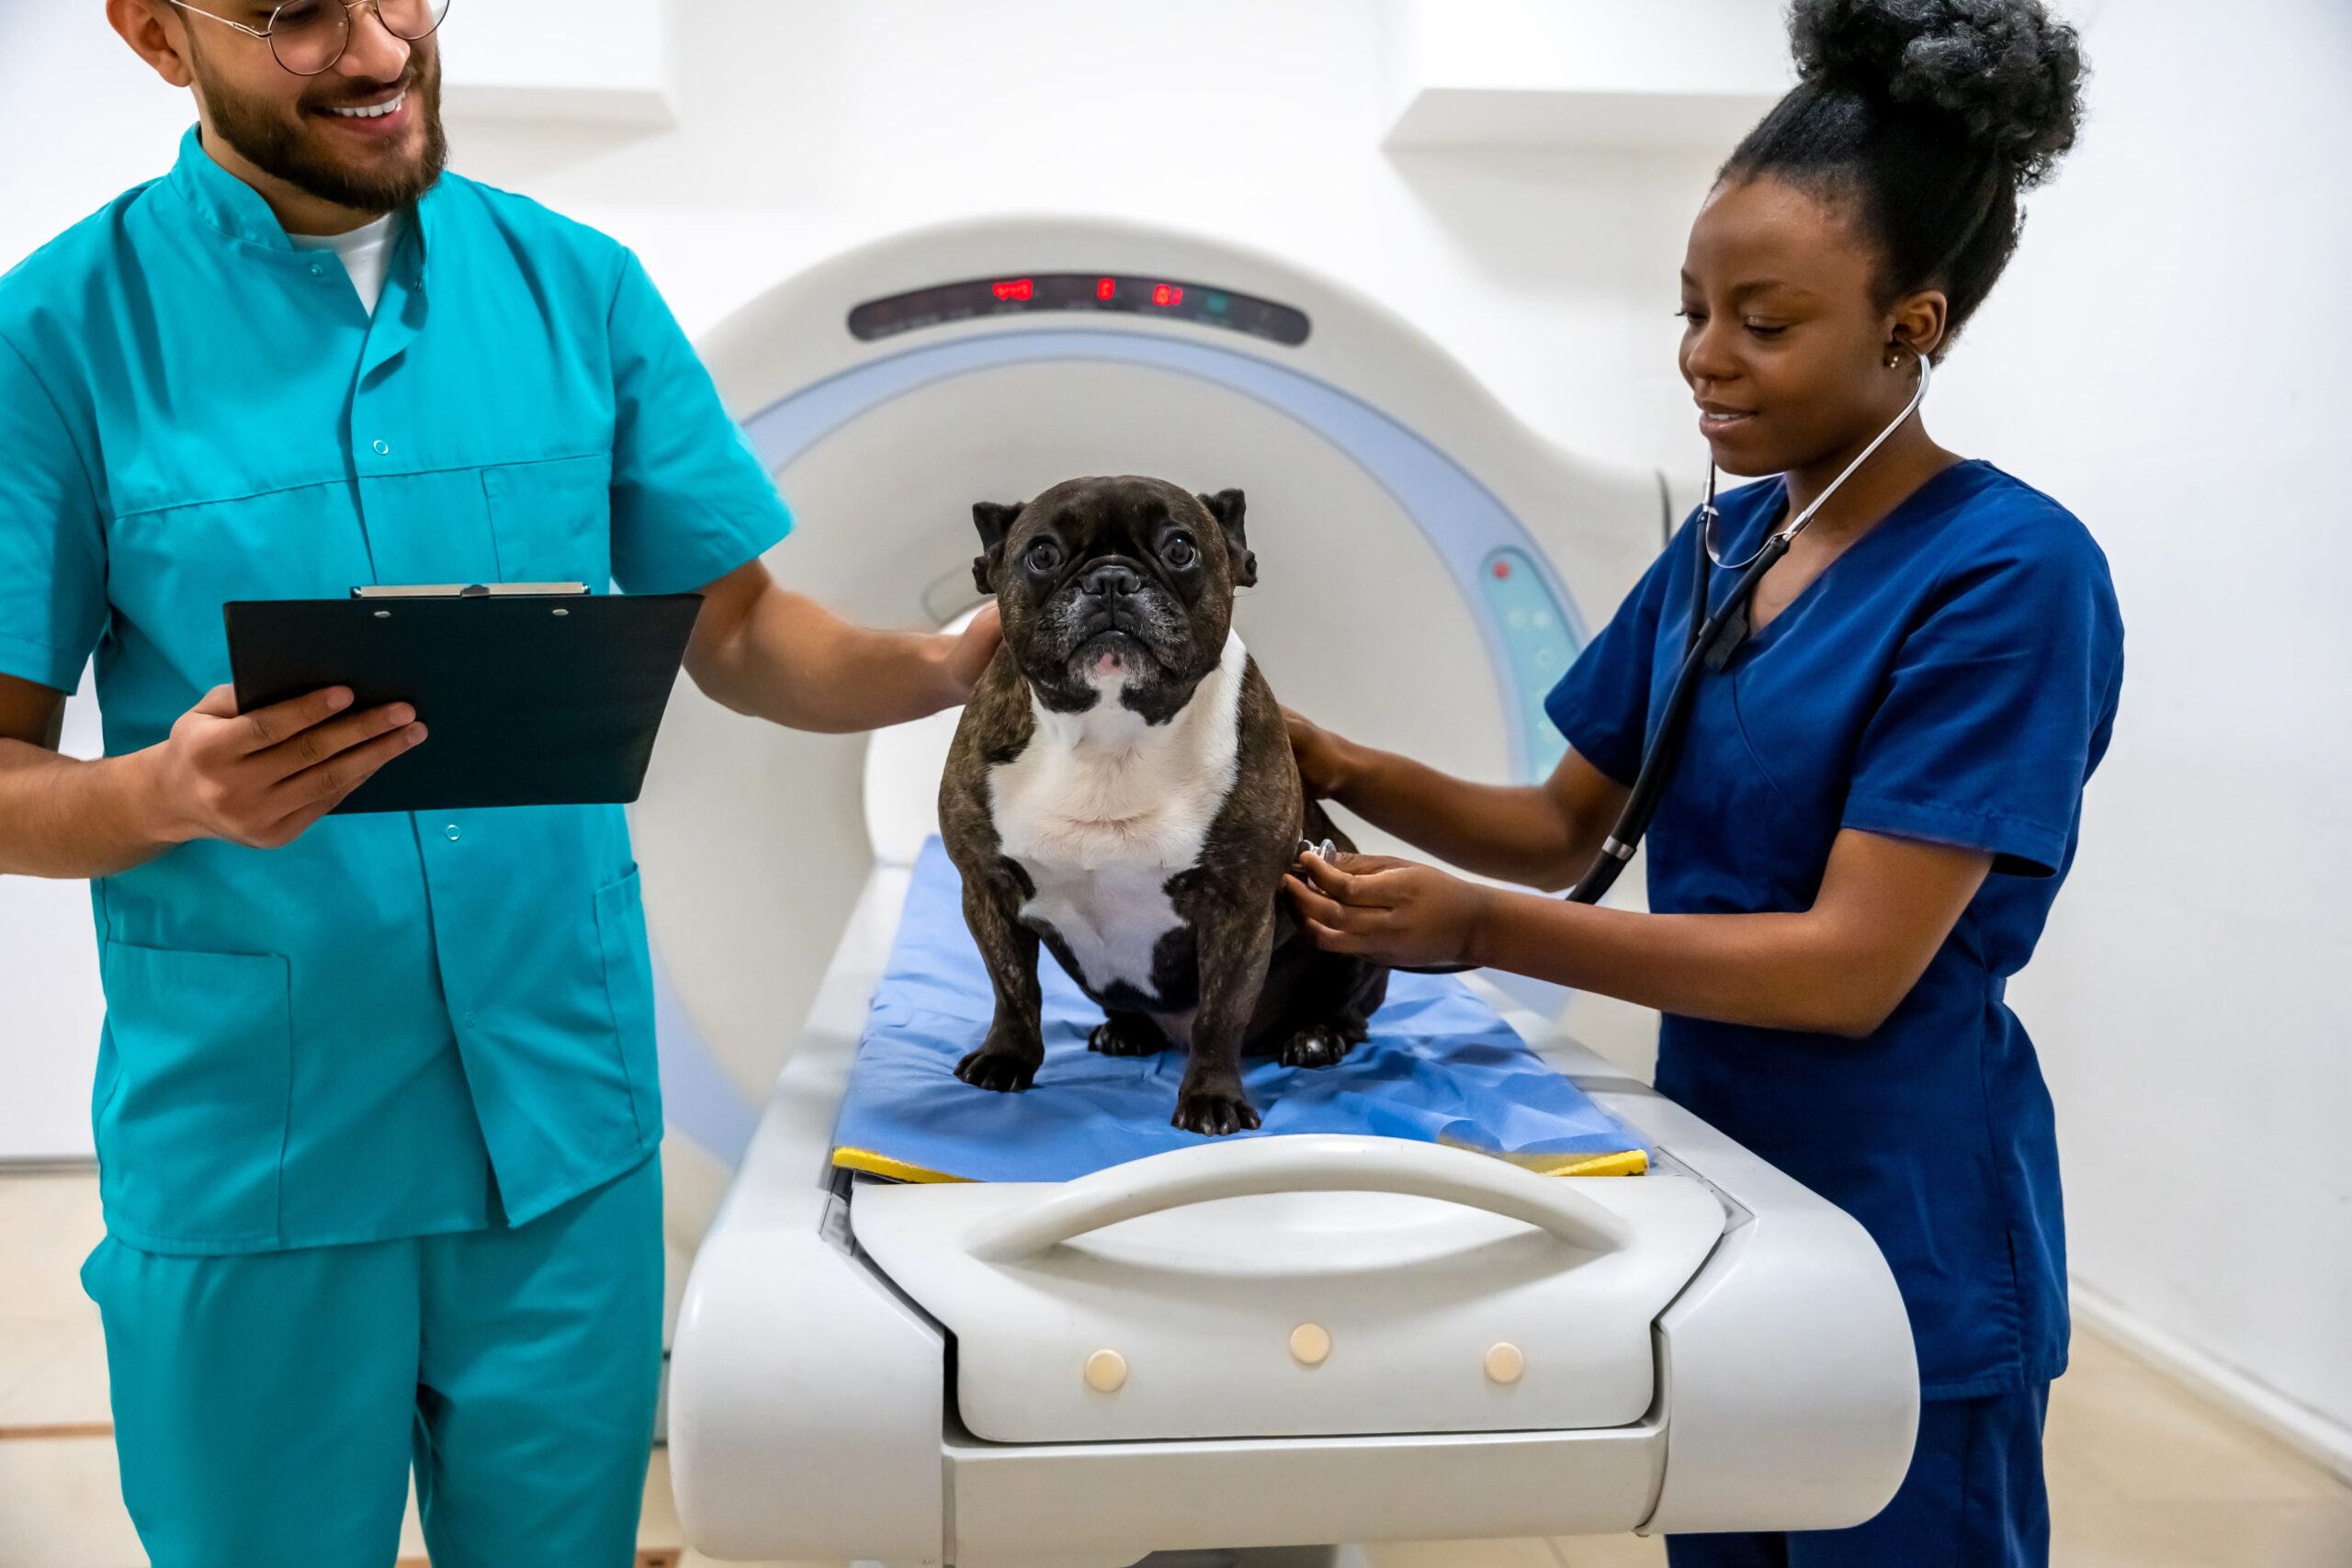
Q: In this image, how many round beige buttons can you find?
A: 3